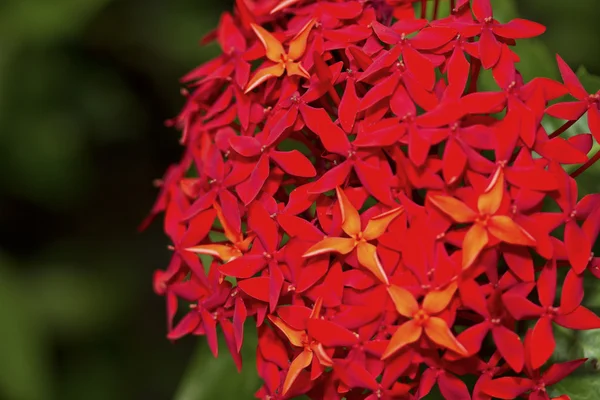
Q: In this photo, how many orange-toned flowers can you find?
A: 6